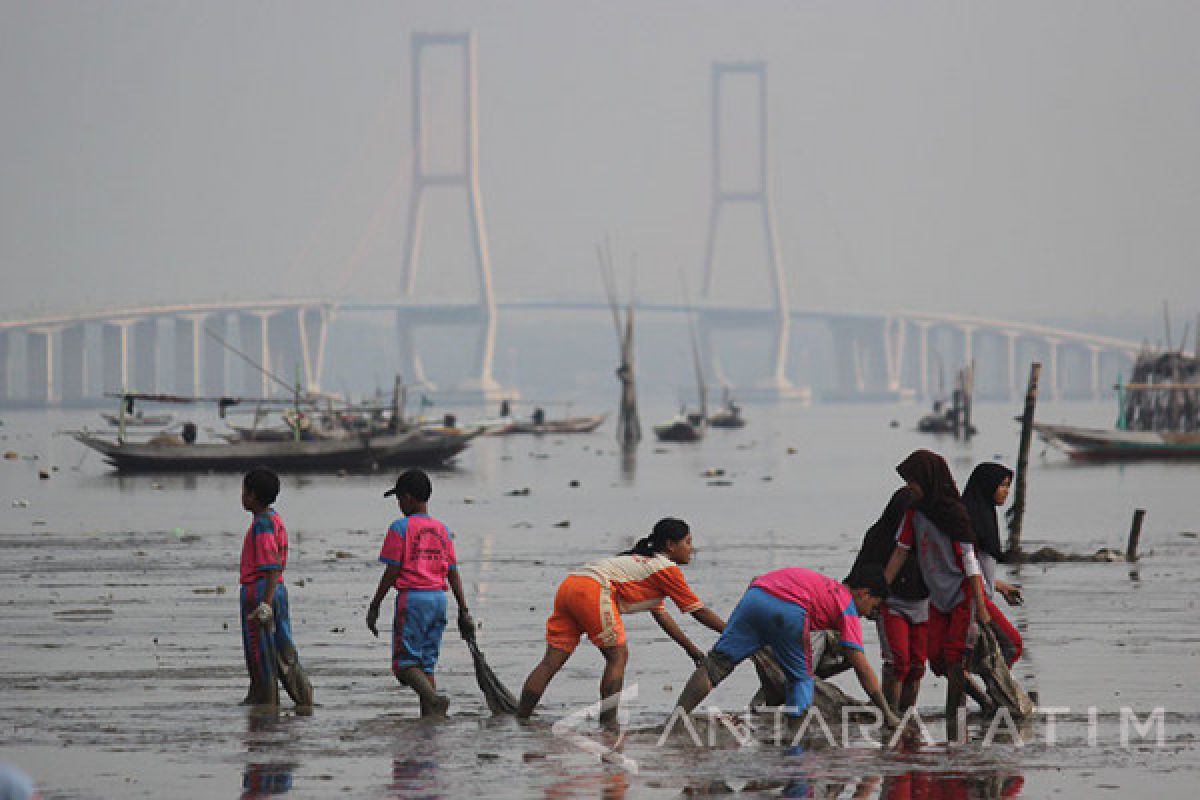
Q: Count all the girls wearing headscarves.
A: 3